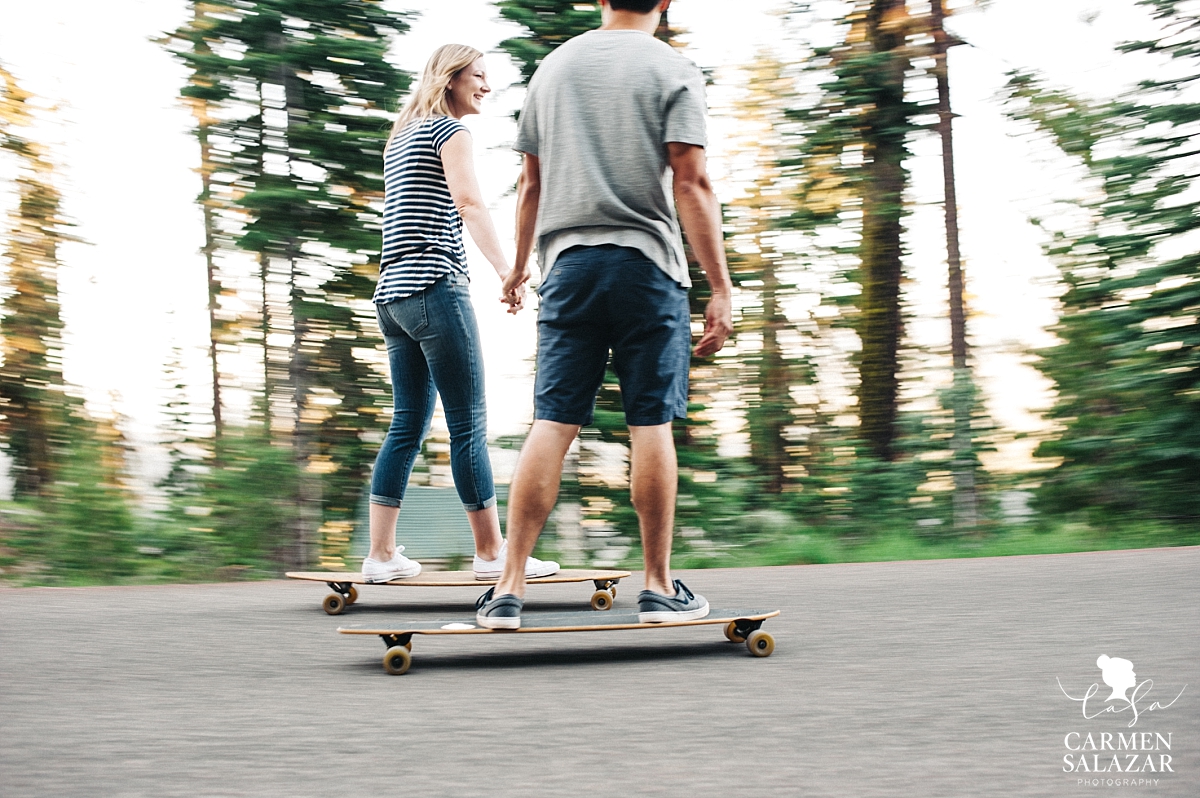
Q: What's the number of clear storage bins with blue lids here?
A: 0